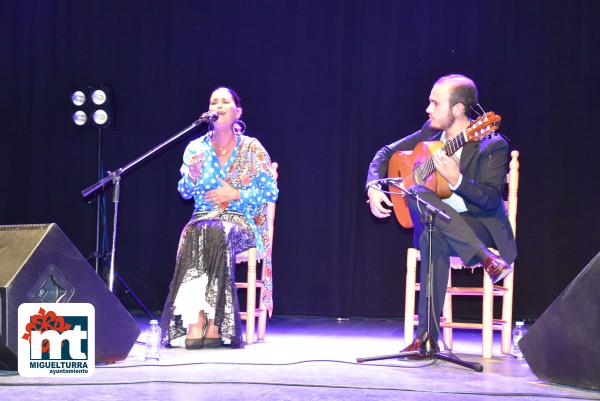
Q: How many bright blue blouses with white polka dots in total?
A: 1